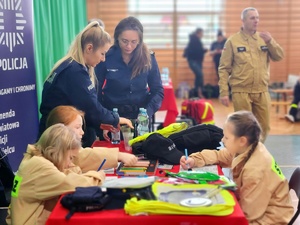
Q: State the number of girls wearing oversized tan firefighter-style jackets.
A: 3